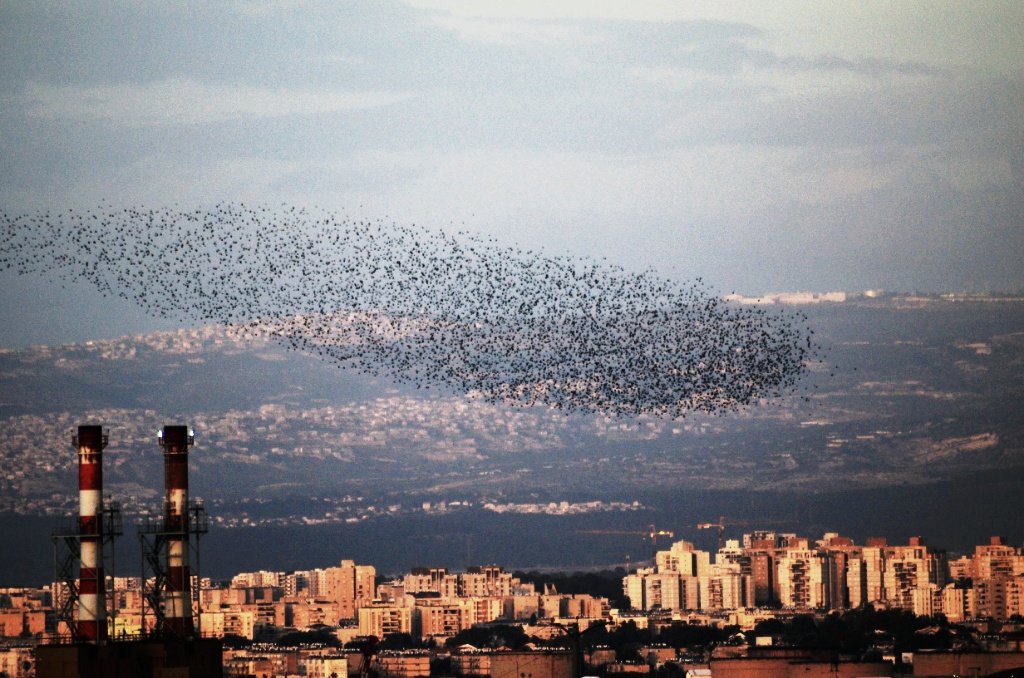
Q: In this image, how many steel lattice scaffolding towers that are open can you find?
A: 2